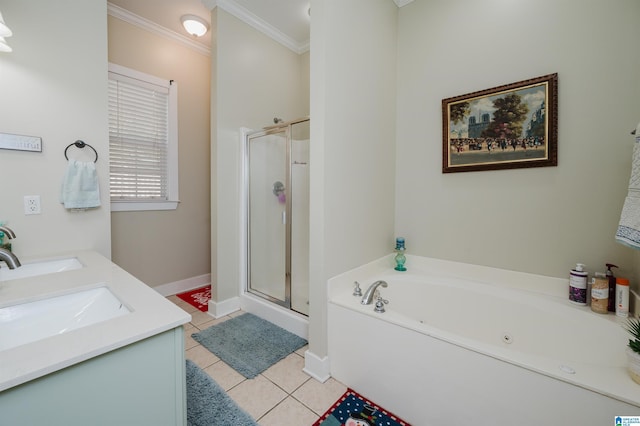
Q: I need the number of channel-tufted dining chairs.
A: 0